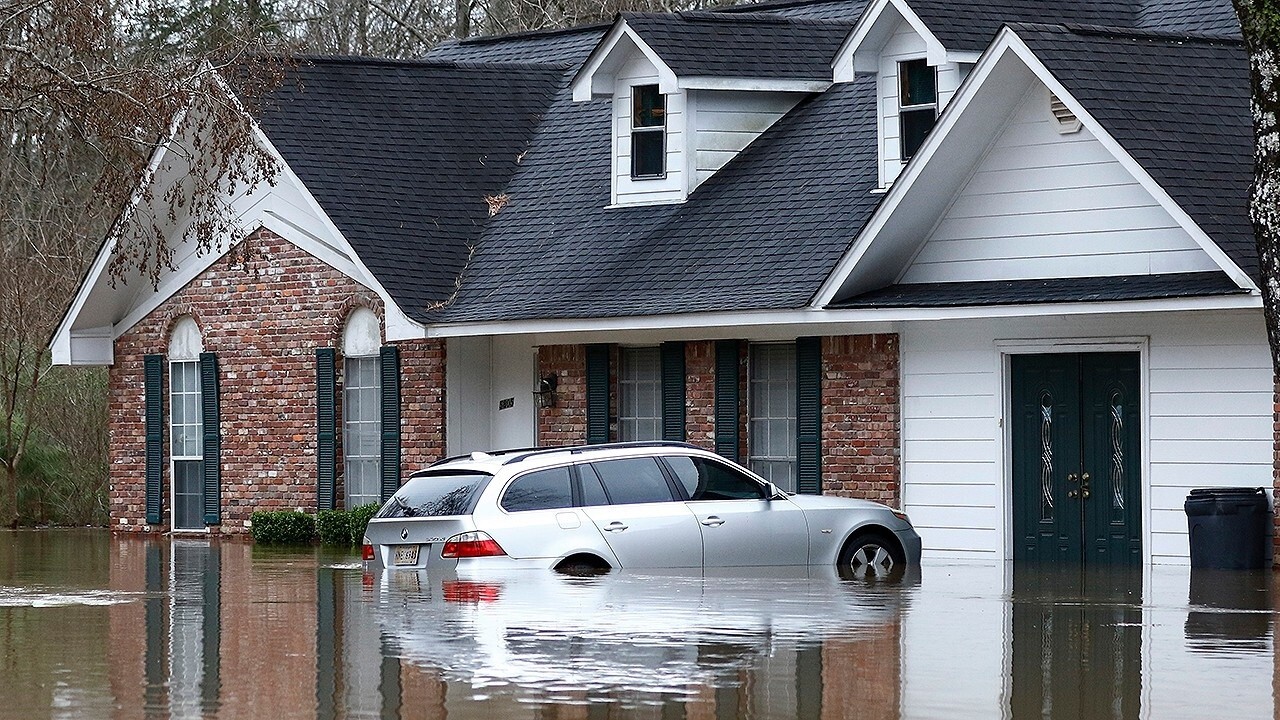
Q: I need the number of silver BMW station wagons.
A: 1